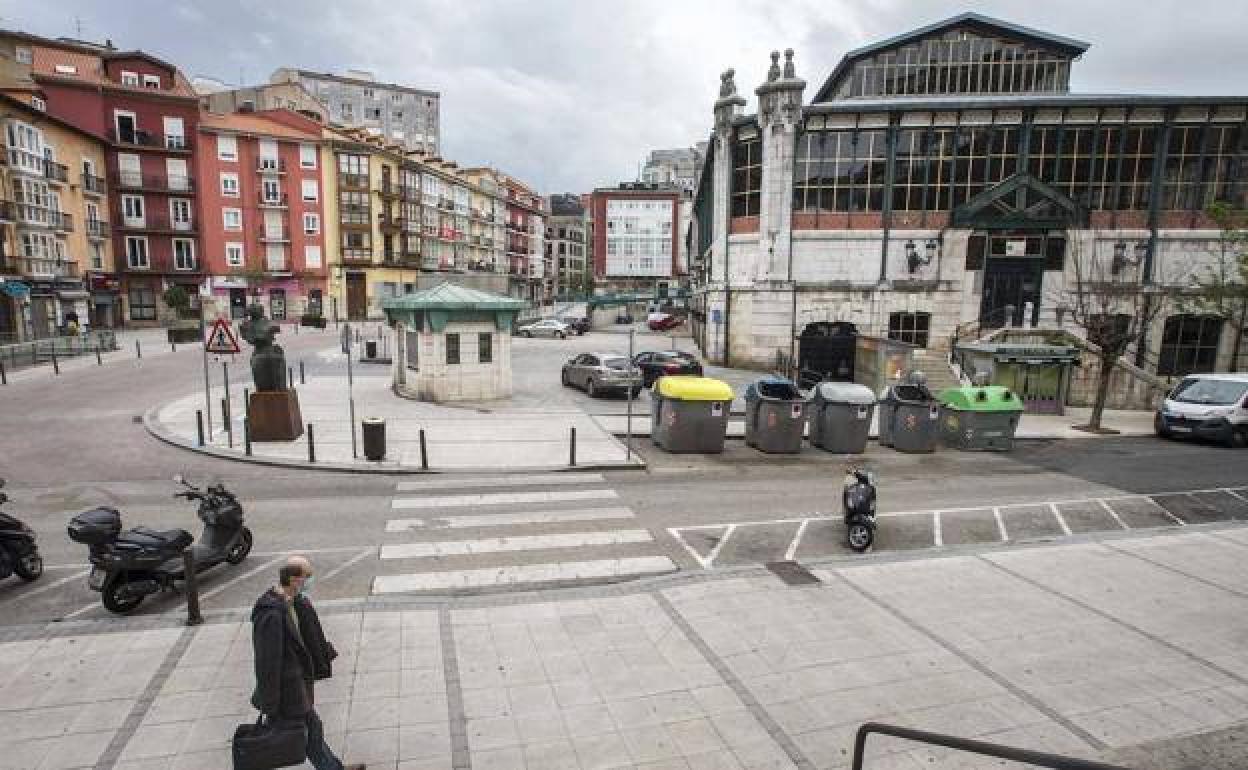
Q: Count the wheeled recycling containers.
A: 5